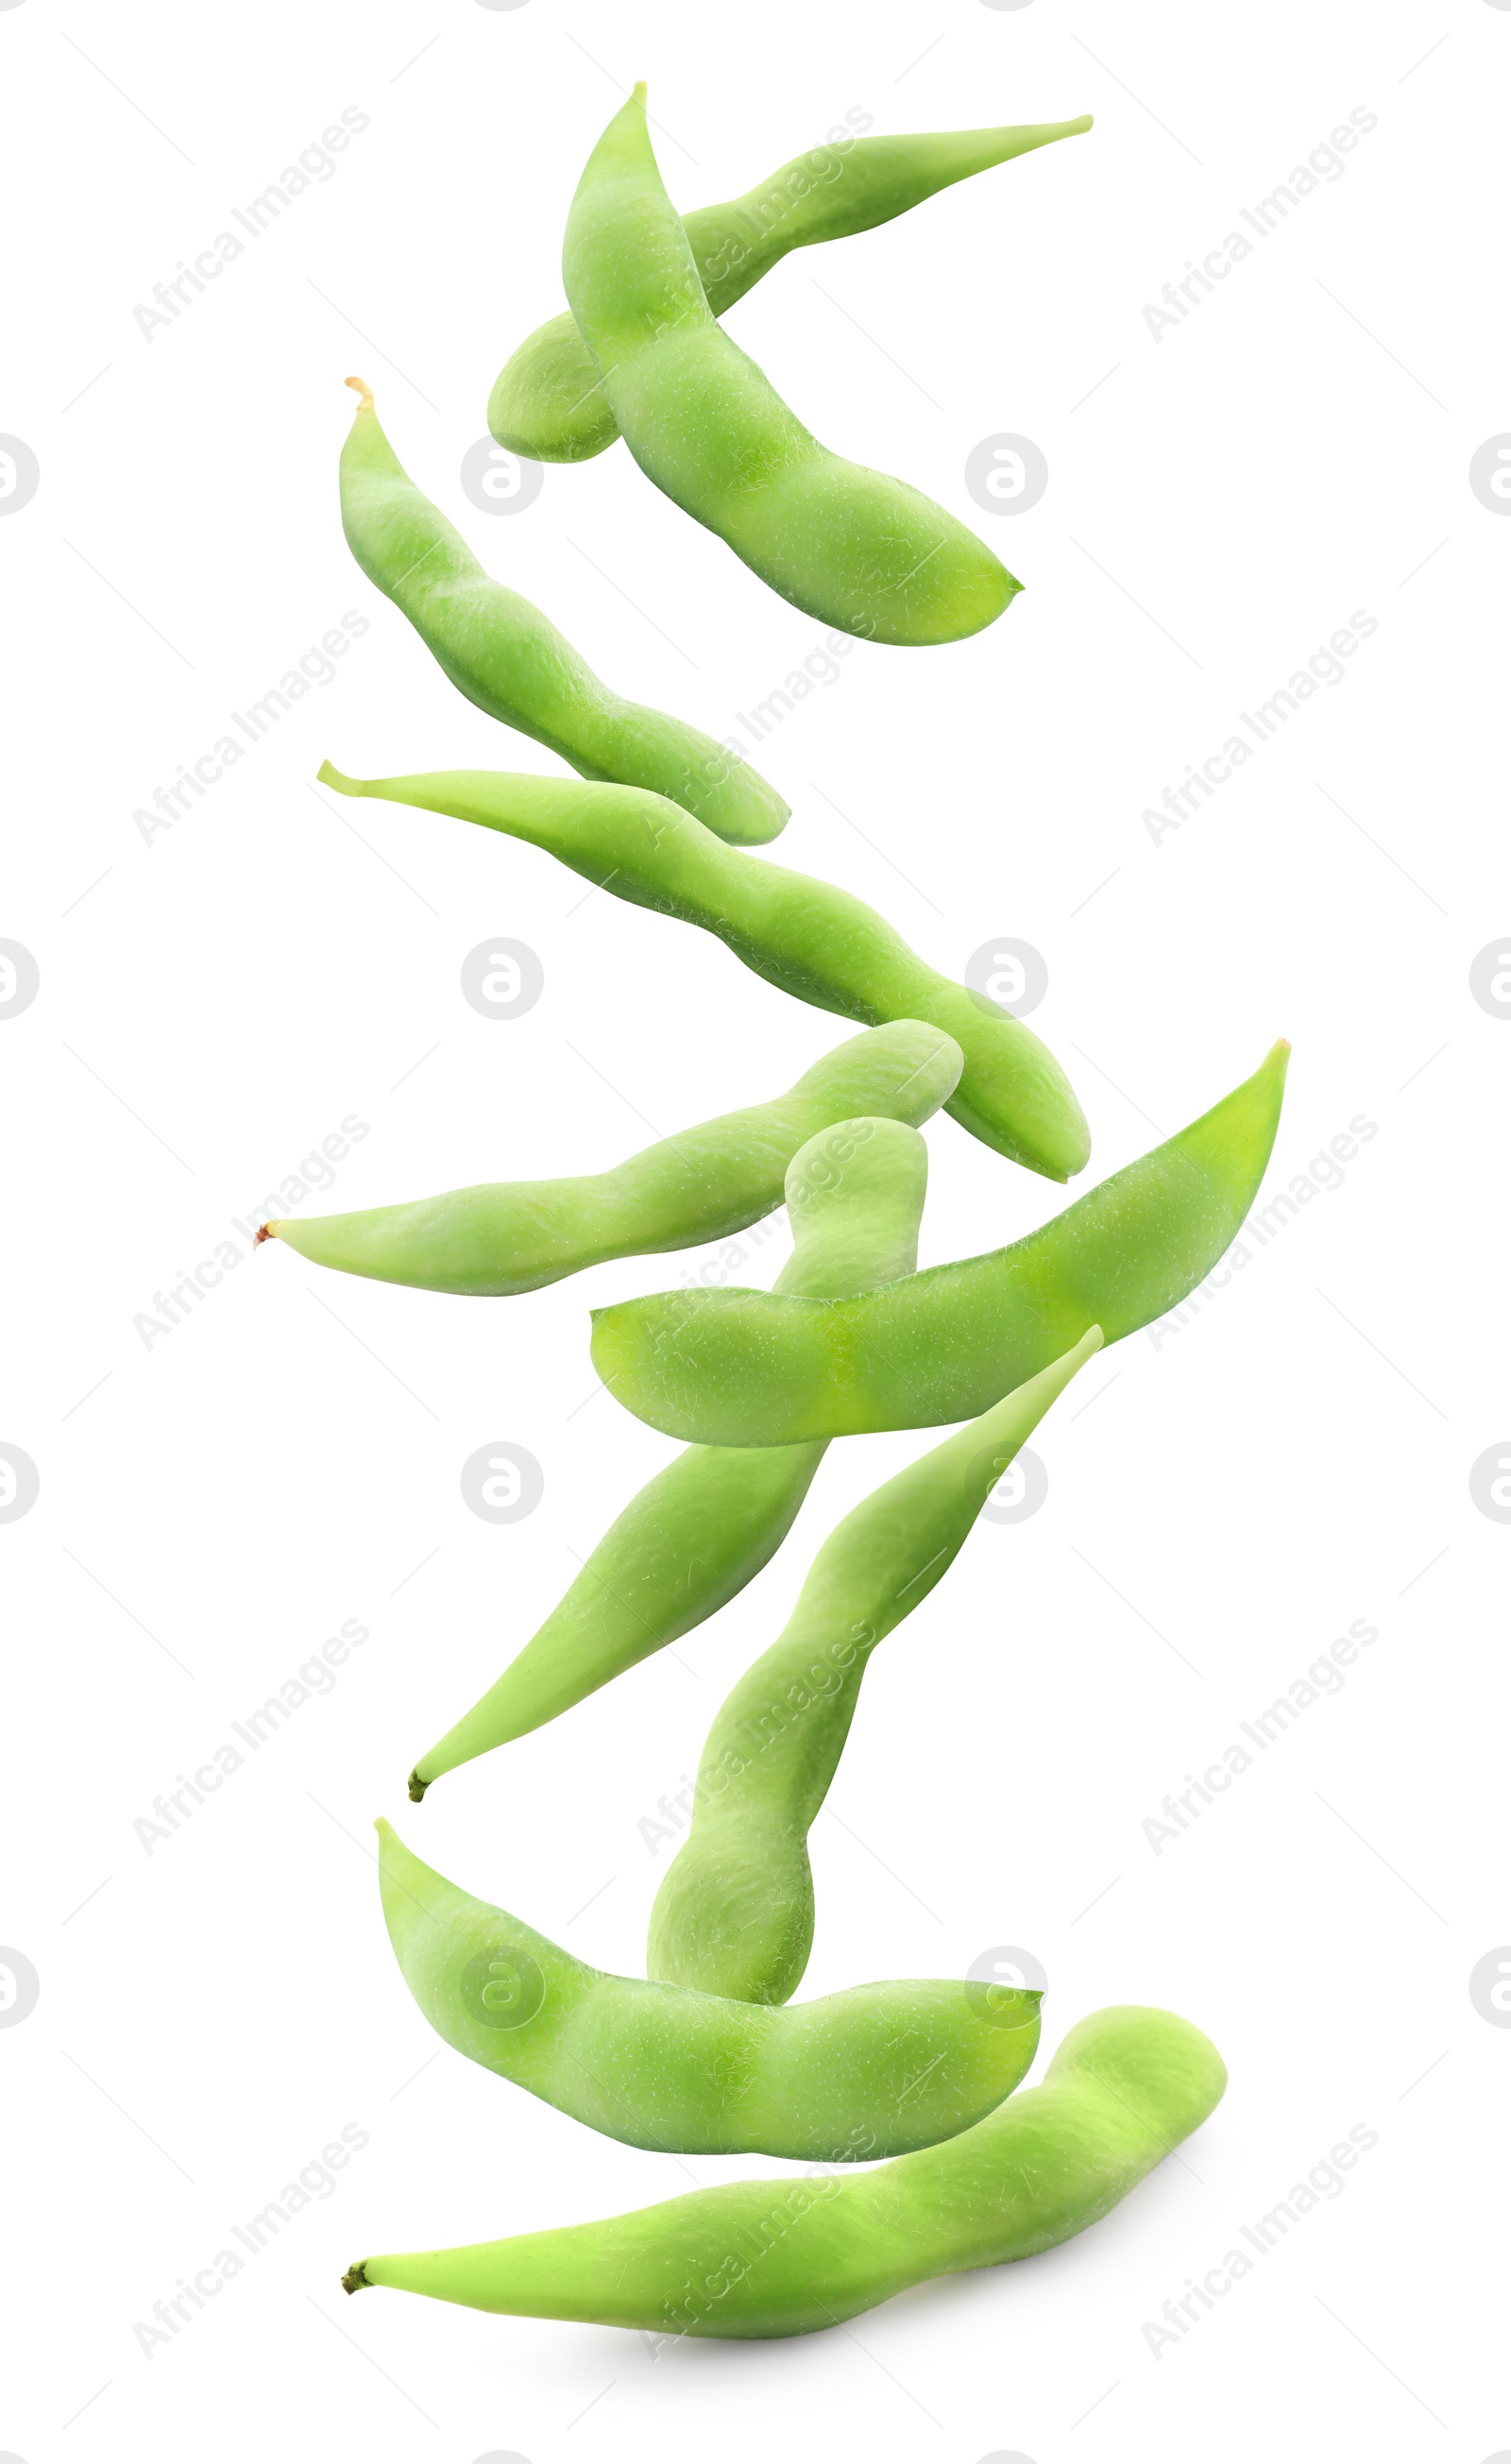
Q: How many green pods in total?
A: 10